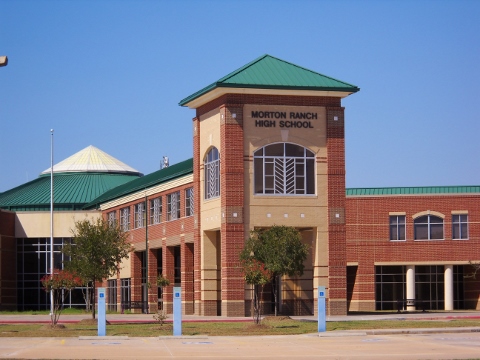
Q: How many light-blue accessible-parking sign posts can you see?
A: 3